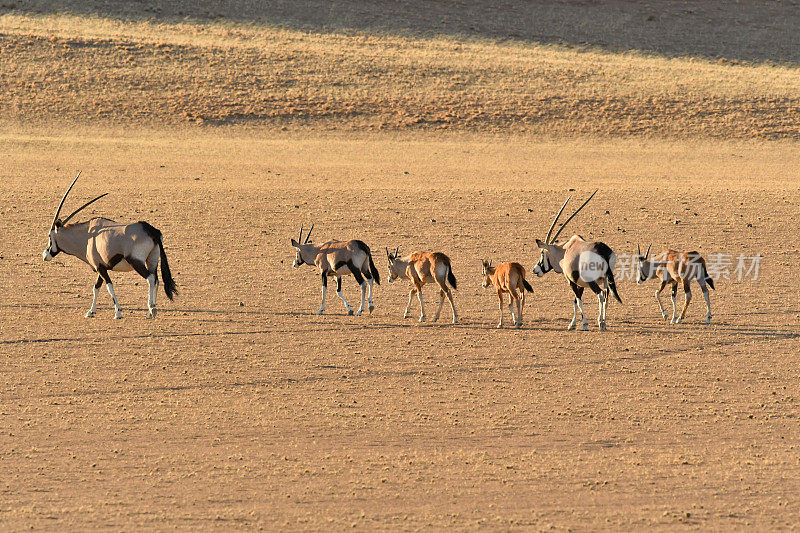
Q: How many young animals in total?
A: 4